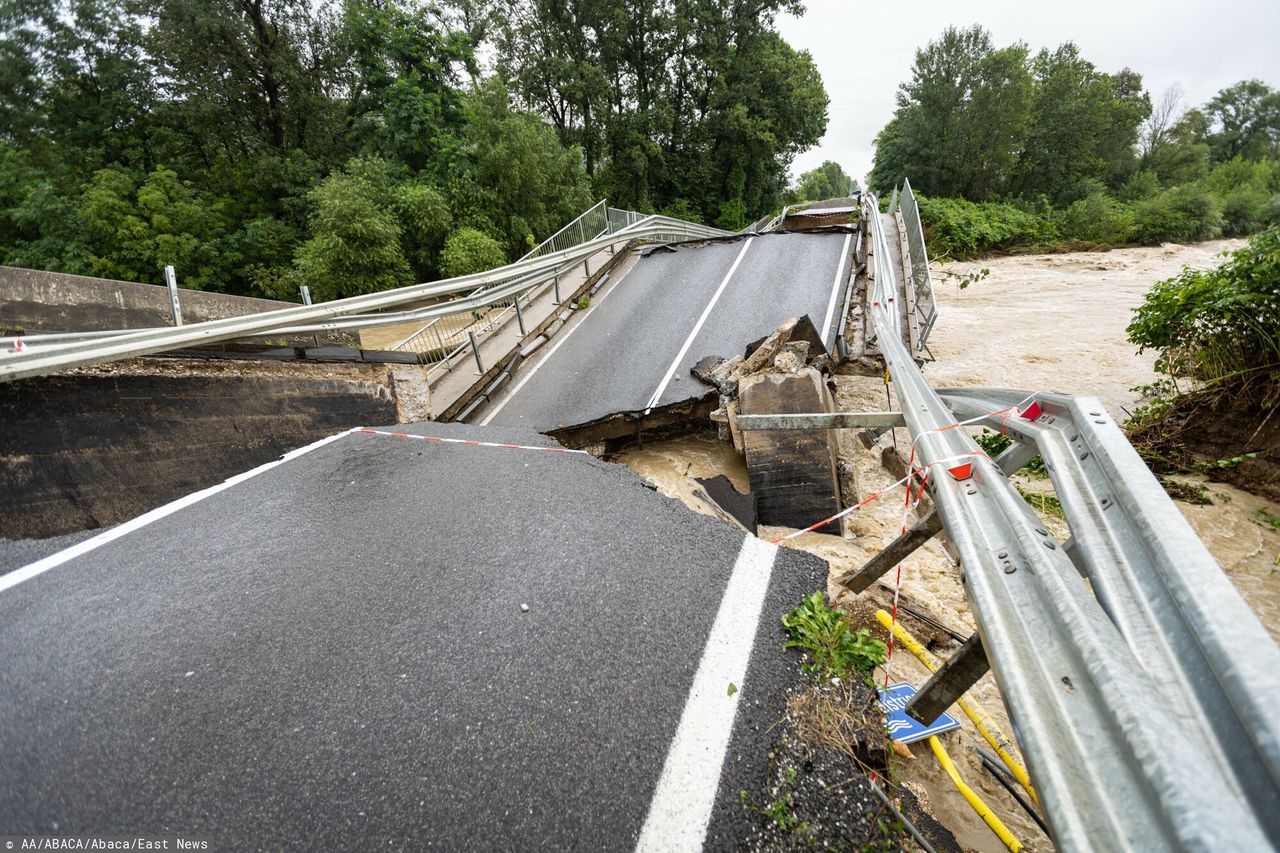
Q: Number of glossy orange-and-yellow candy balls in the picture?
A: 0